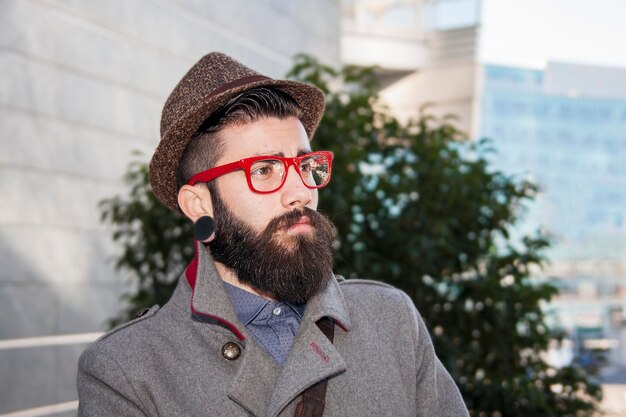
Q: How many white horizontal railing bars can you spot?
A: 2